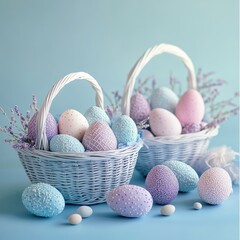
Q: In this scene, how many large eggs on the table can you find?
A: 5